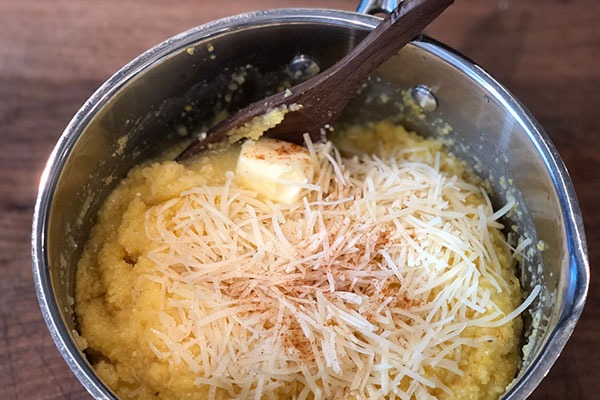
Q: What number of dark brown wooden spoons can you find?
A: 1